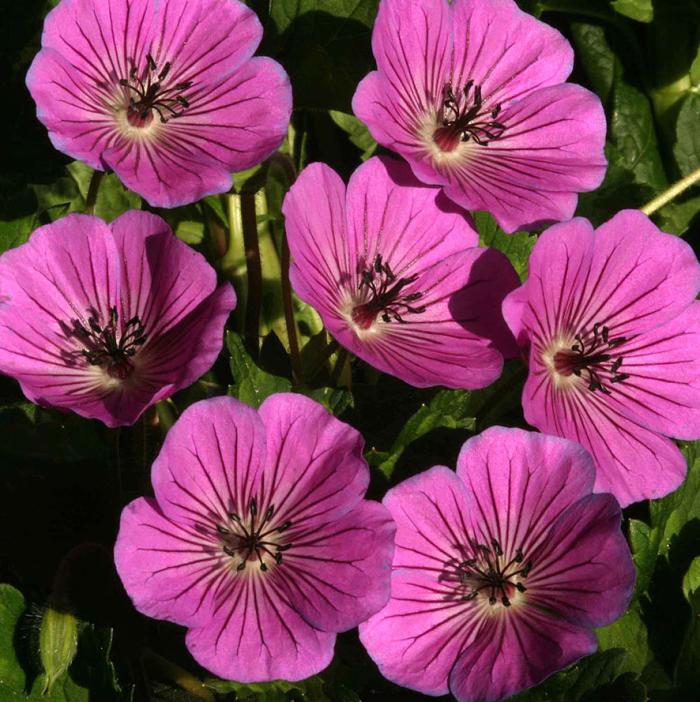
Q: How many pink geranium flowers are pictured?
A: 7